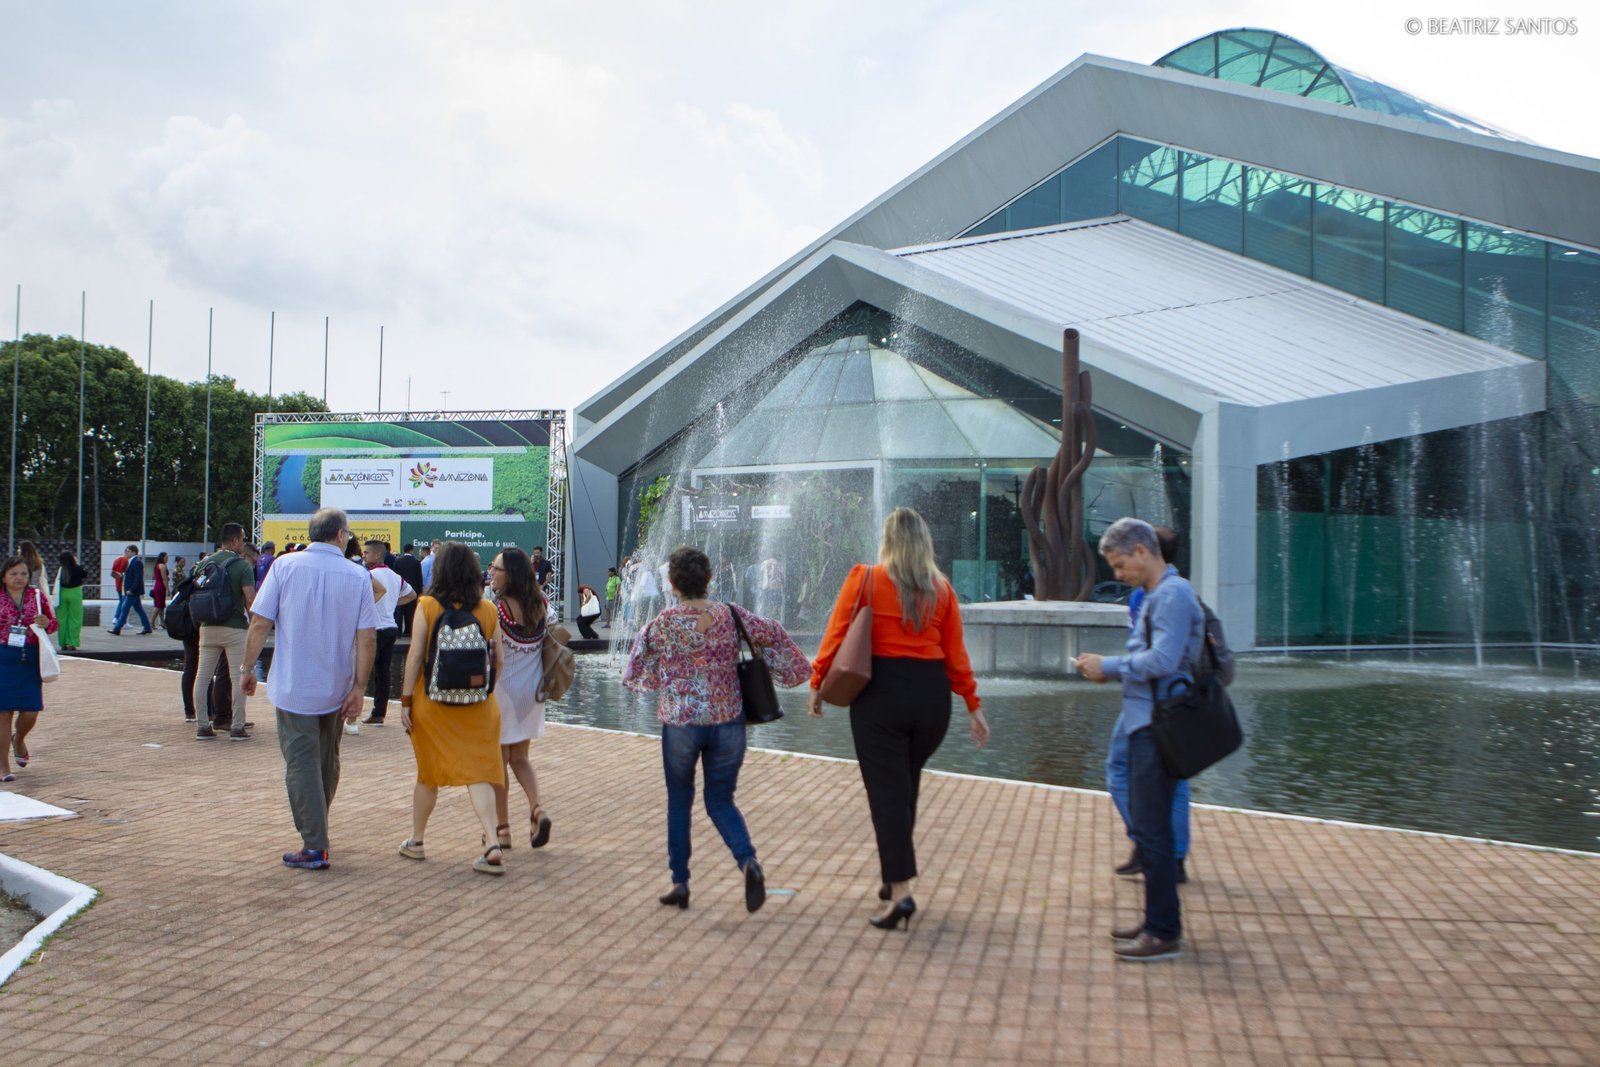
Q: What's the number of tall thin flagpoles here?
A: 7